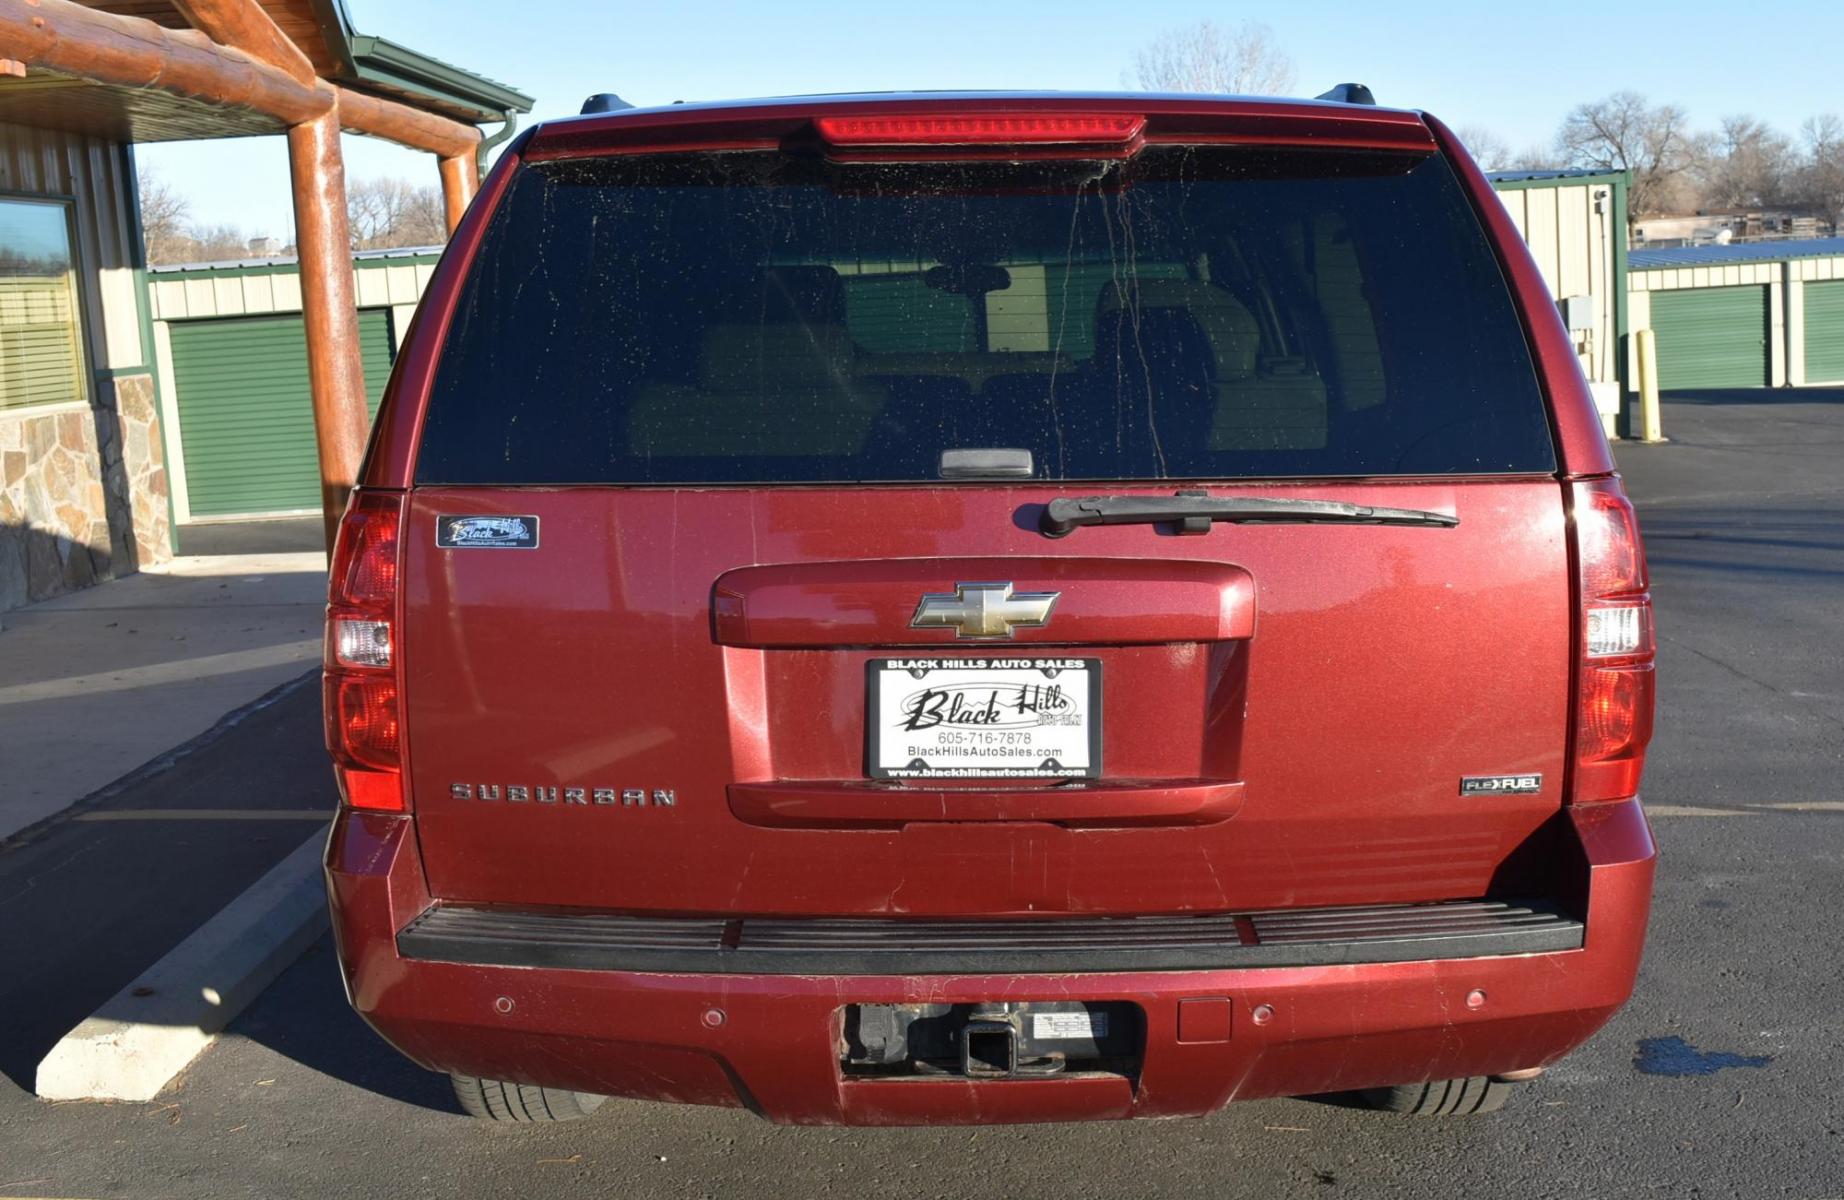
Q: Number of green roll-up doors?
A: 3